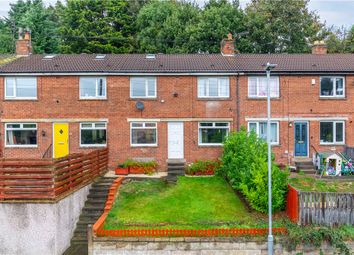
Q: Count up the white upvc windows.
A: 12